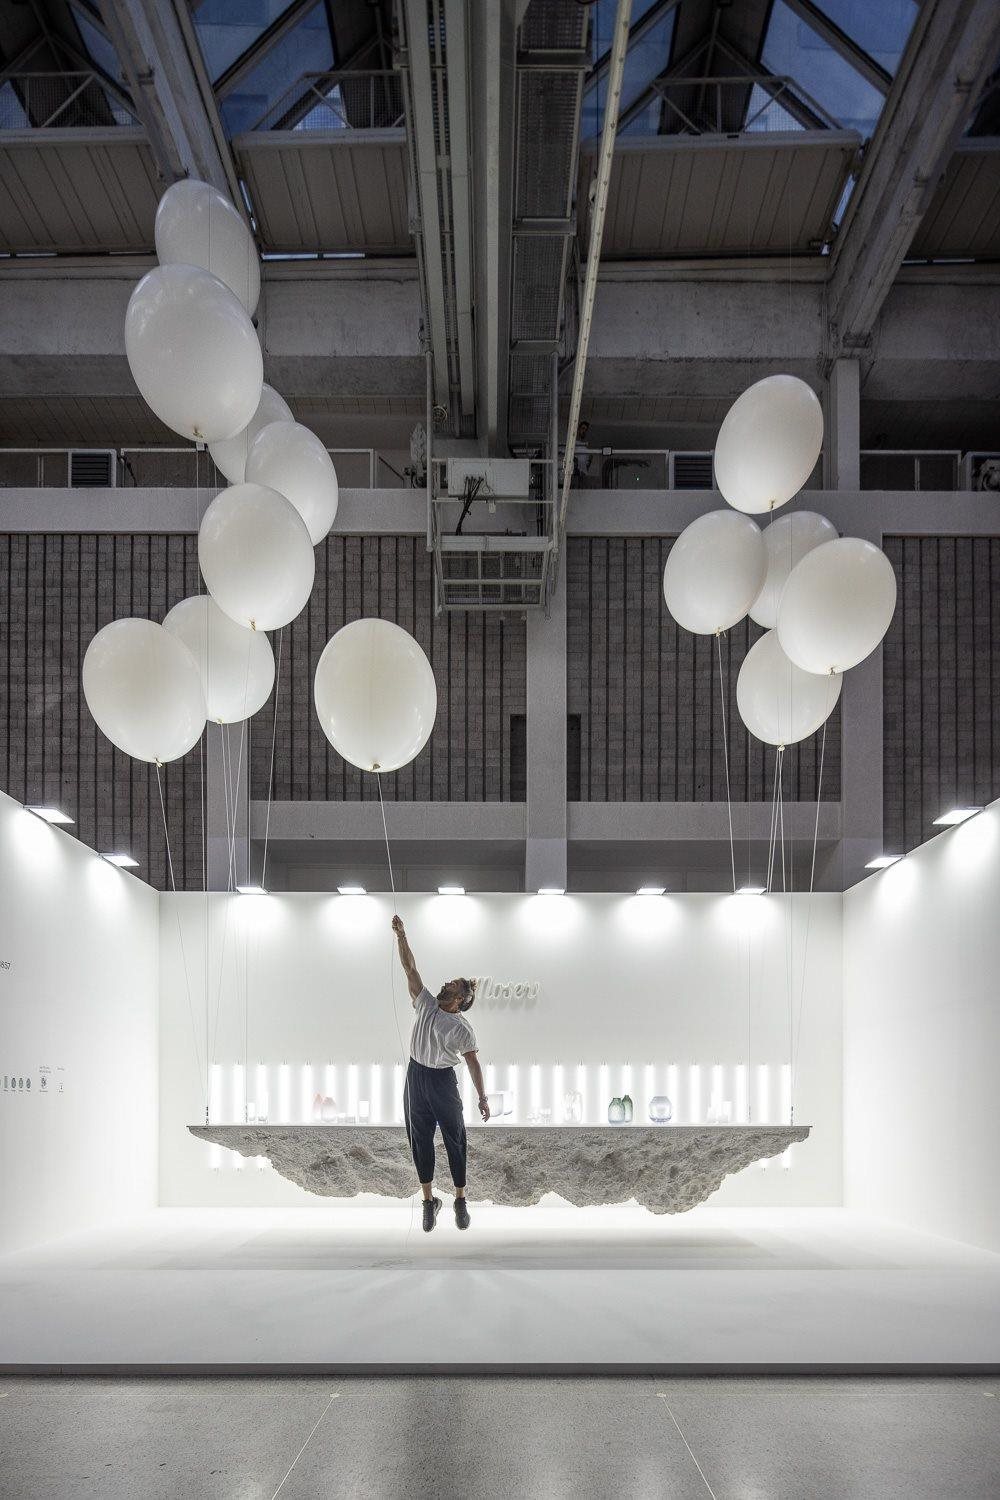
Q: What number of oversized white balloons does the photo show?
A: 13